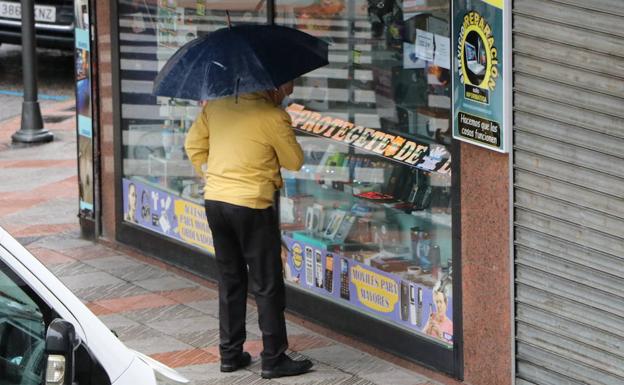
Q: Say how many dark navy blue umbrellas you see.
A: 1